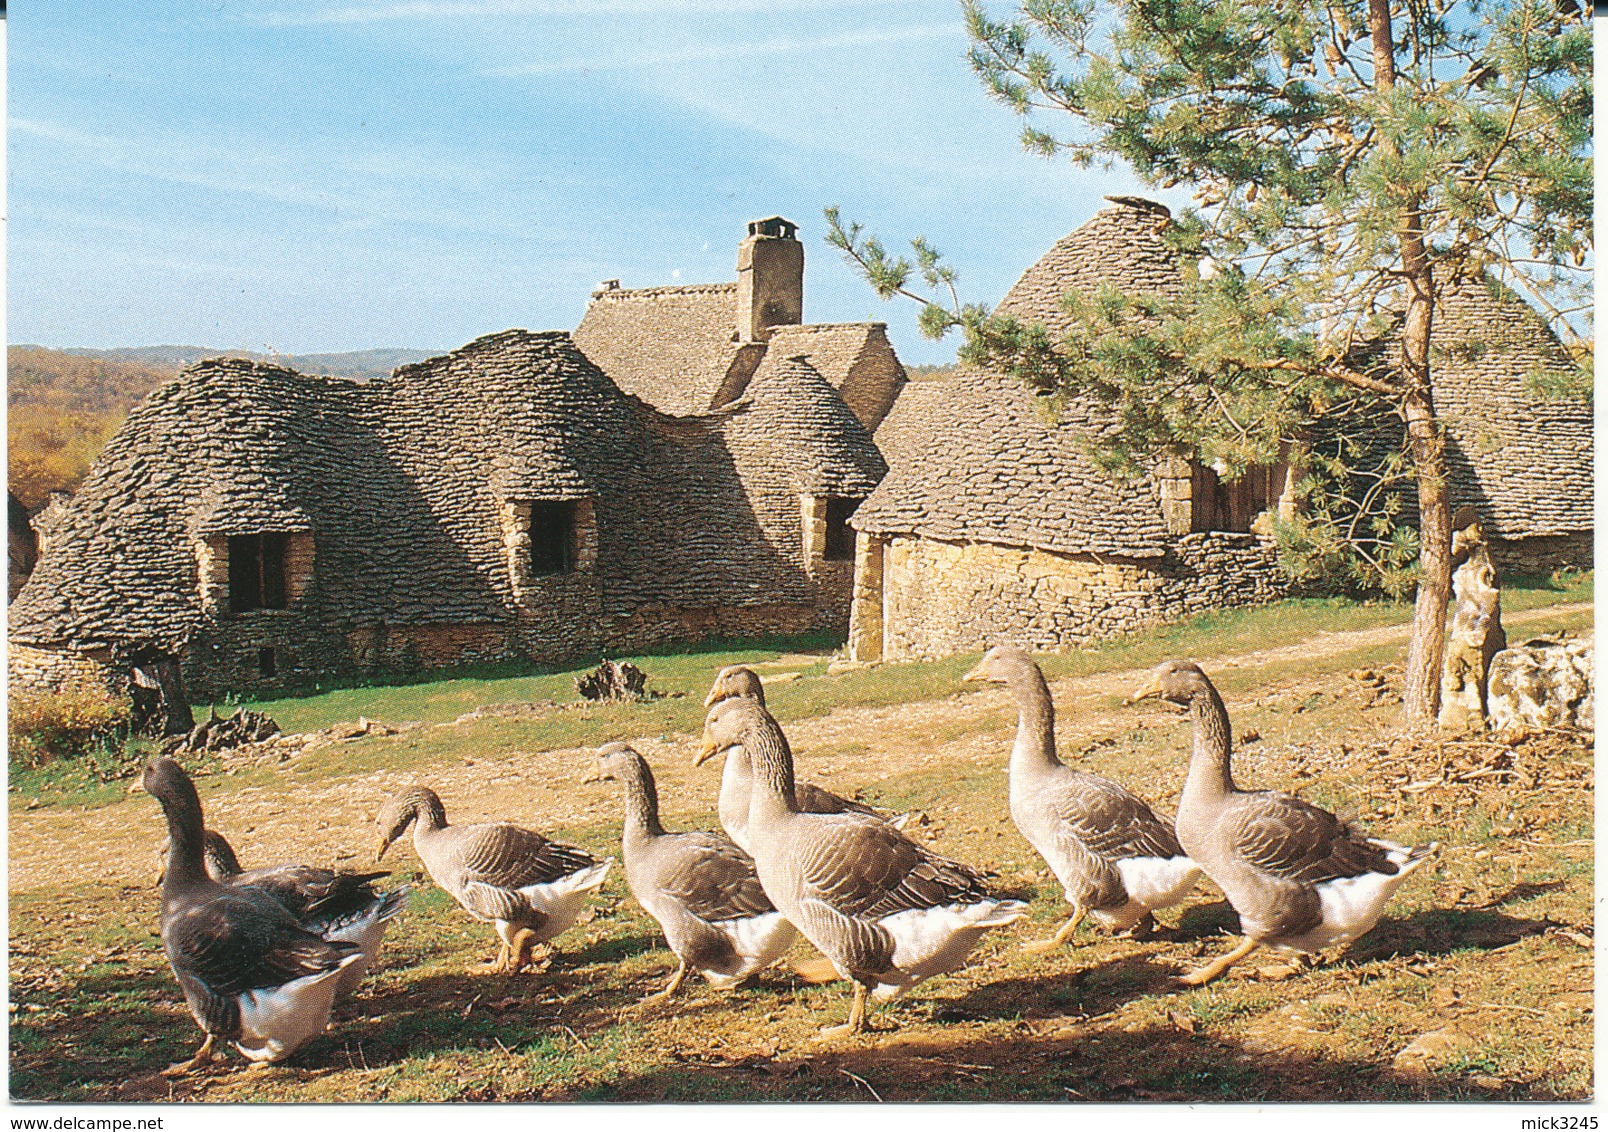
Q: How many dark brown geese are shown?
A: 2